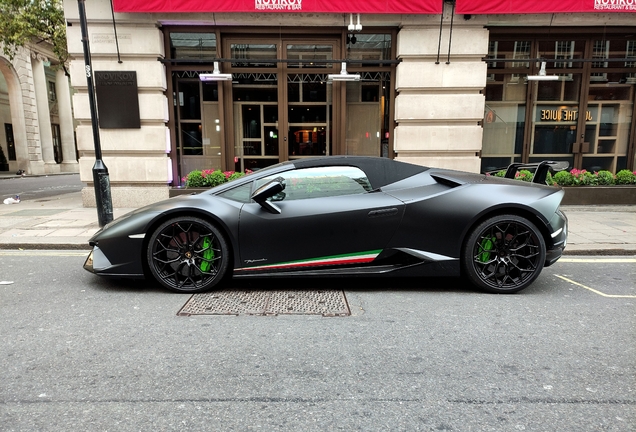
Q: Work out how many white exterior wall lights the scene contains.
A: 3